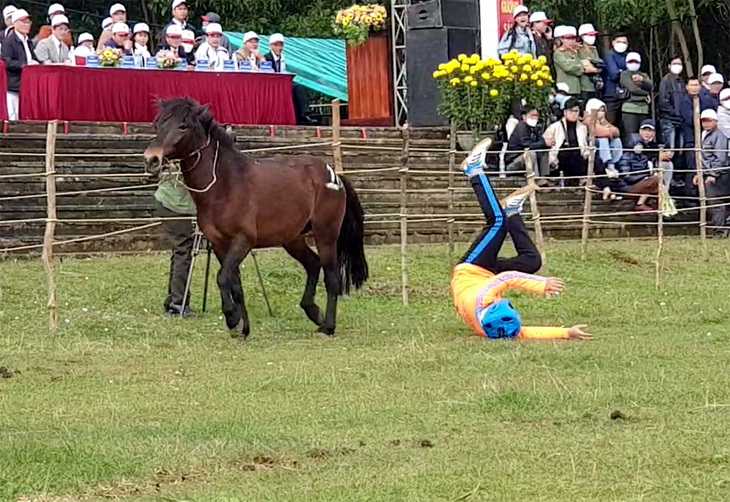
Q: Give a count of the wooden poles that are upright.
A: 8